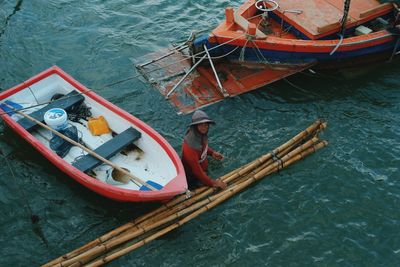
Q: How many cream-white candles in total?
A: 0